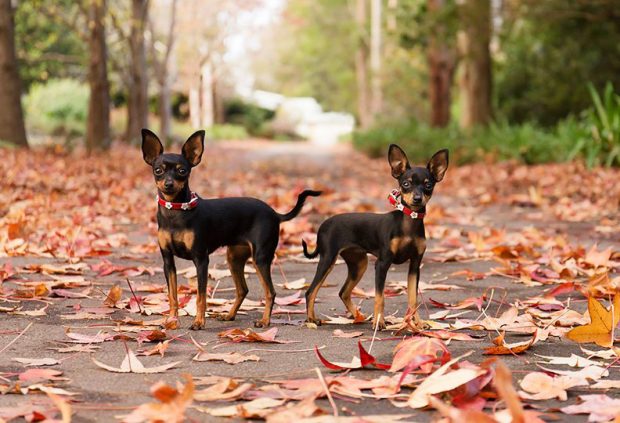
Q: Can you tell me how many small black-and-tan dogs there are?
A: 2